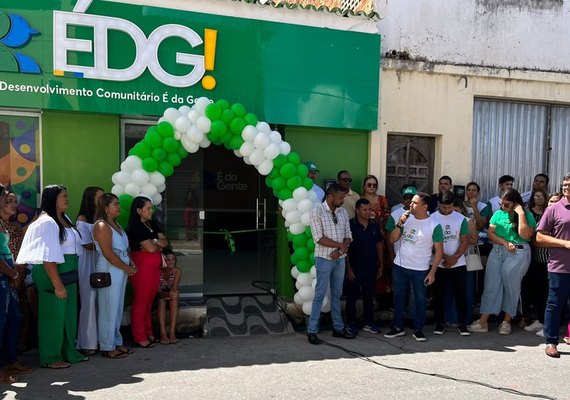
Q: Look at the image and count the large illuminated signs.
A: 1